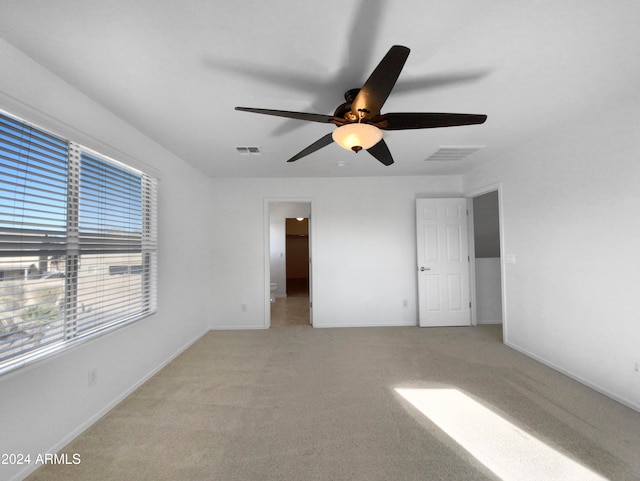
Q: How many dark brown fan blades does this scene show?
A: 5